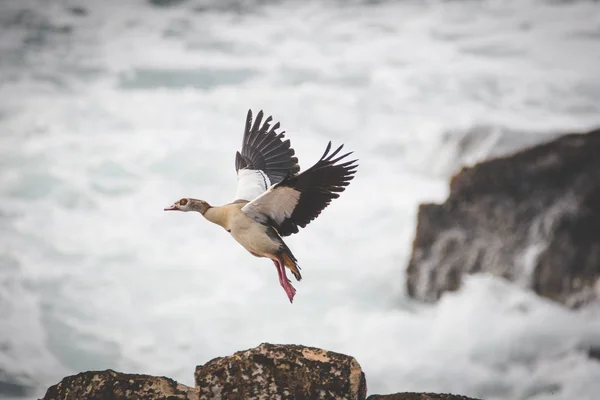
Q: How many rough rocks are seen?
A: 4